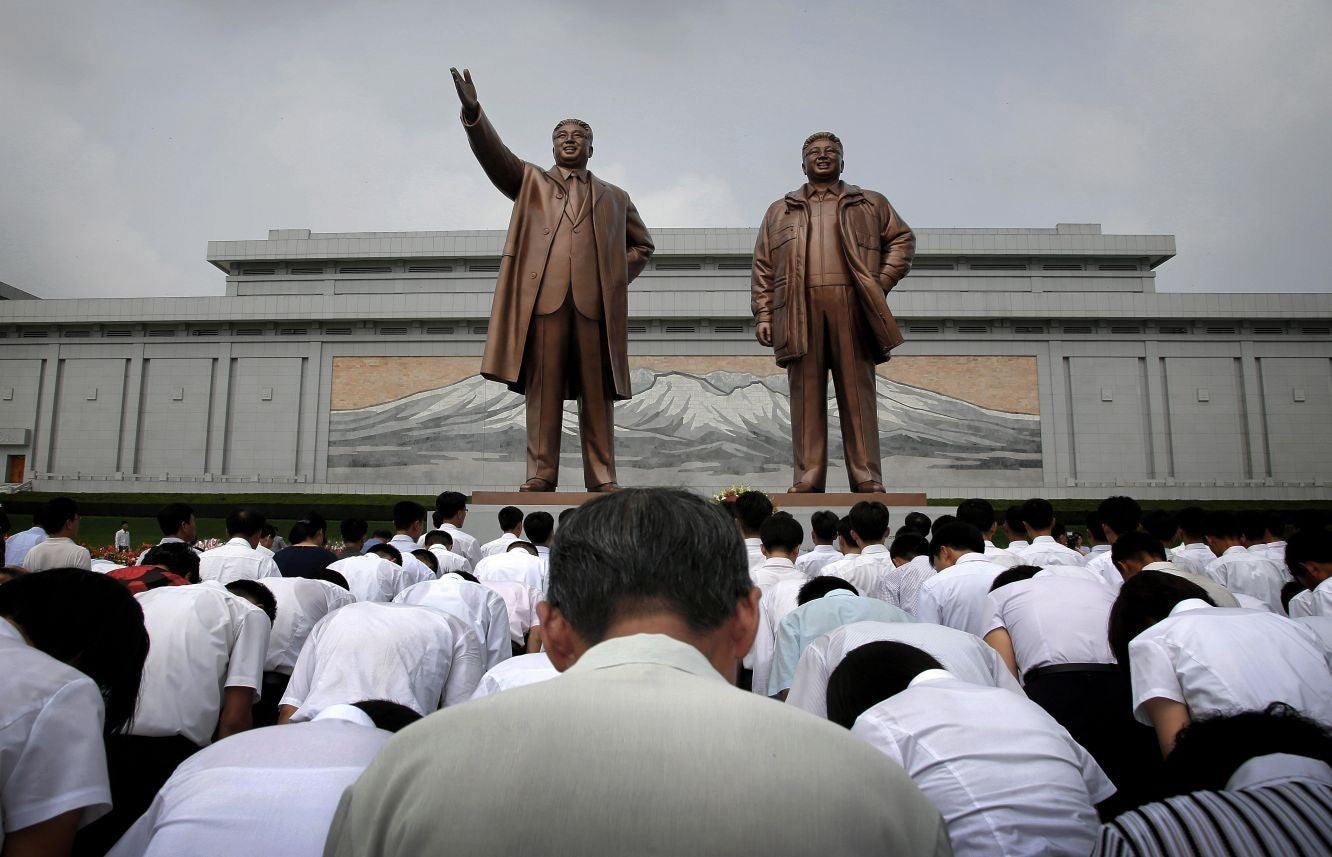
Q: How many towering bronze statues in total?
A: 2